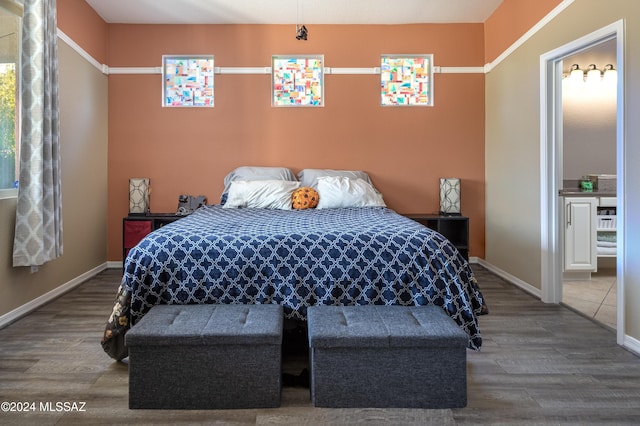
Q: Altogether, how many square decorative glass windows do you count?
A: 3